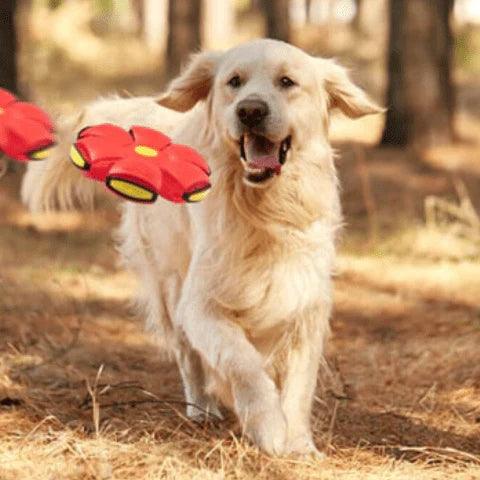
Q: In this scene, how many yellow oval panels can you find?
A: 5